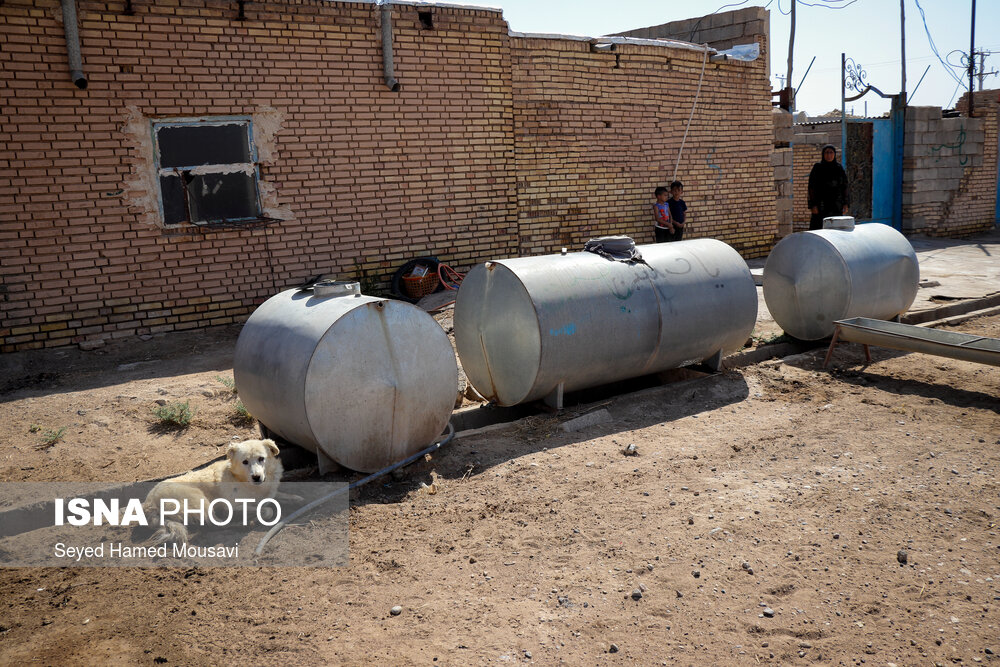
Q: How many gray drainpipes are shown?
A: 2